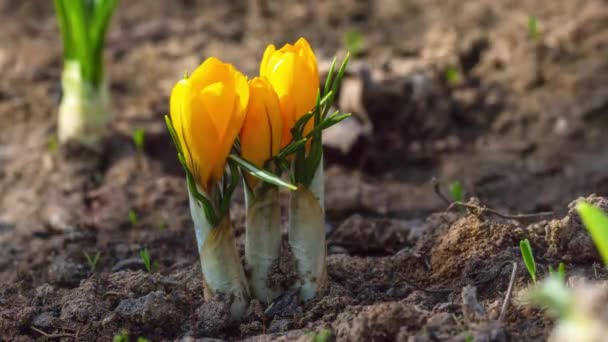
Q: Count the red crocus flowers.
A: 0